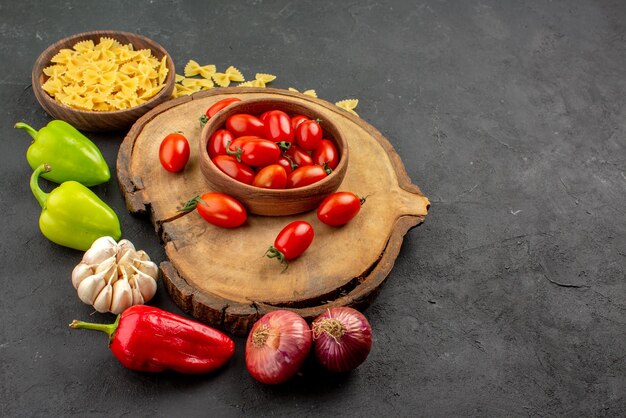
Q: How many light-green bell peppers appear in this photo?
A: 2